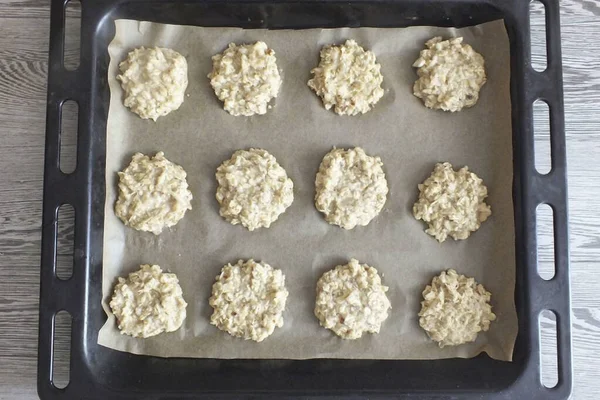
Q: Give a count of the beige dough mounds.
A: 12